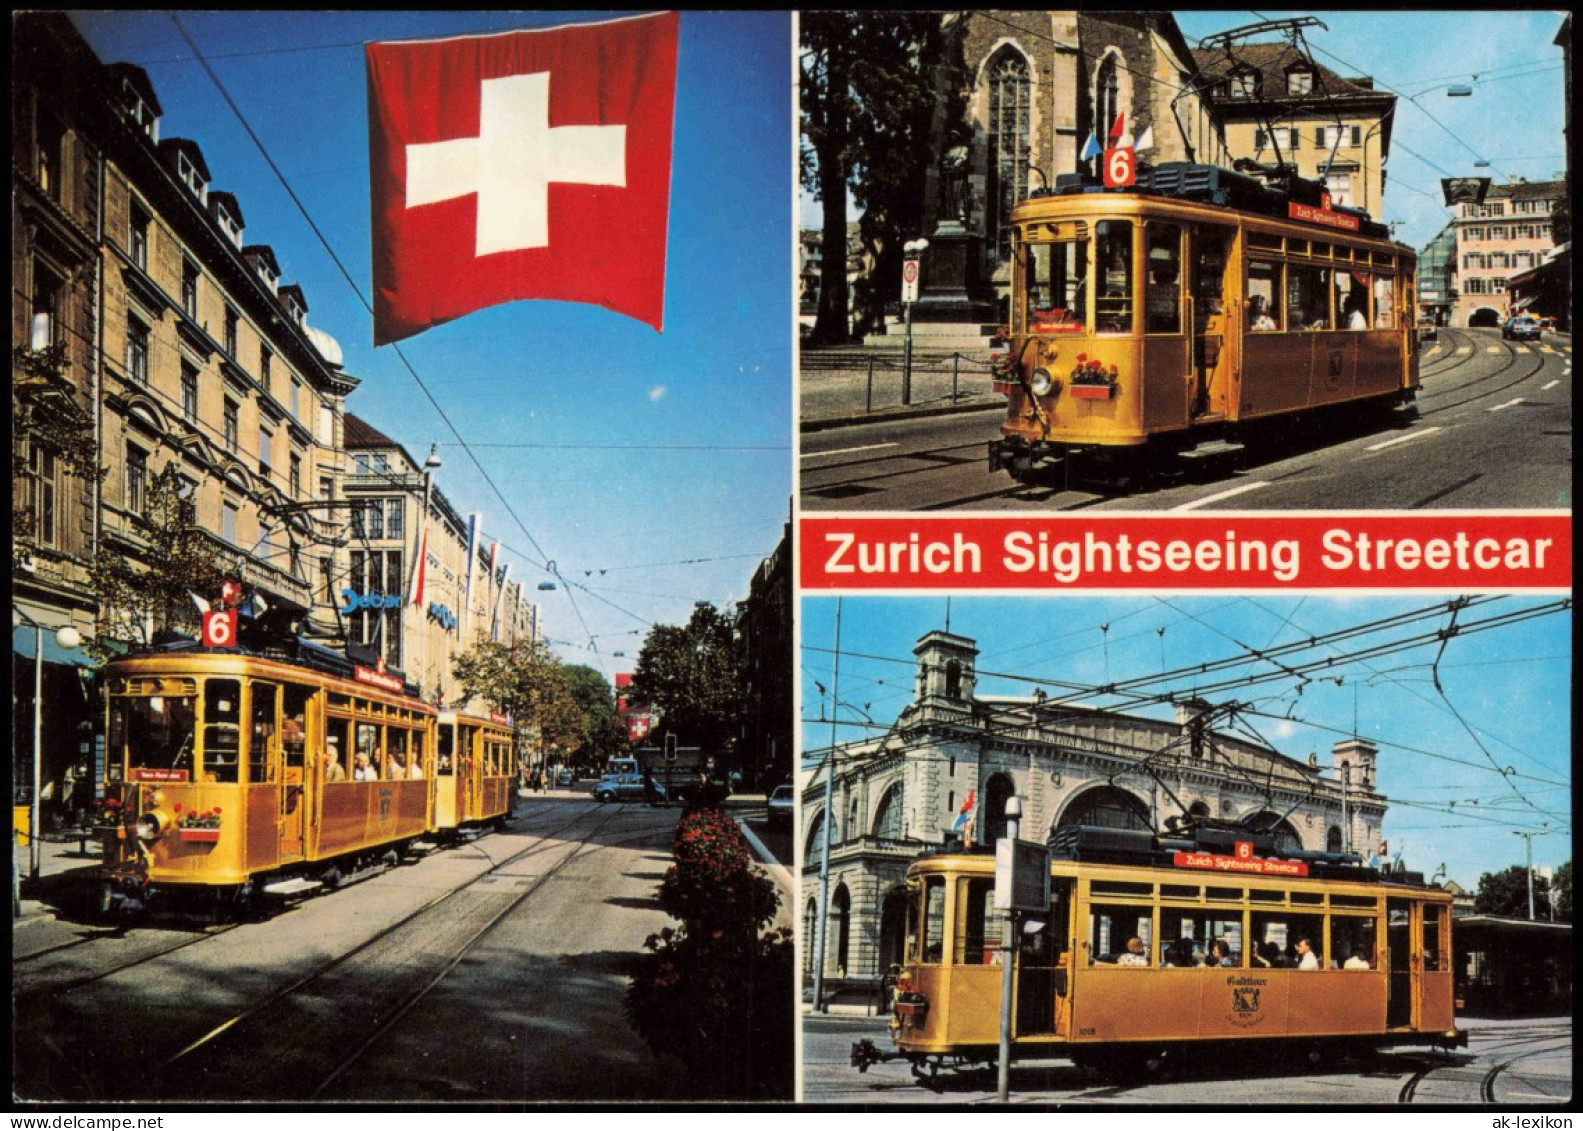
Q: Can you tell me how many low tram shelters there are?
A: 1